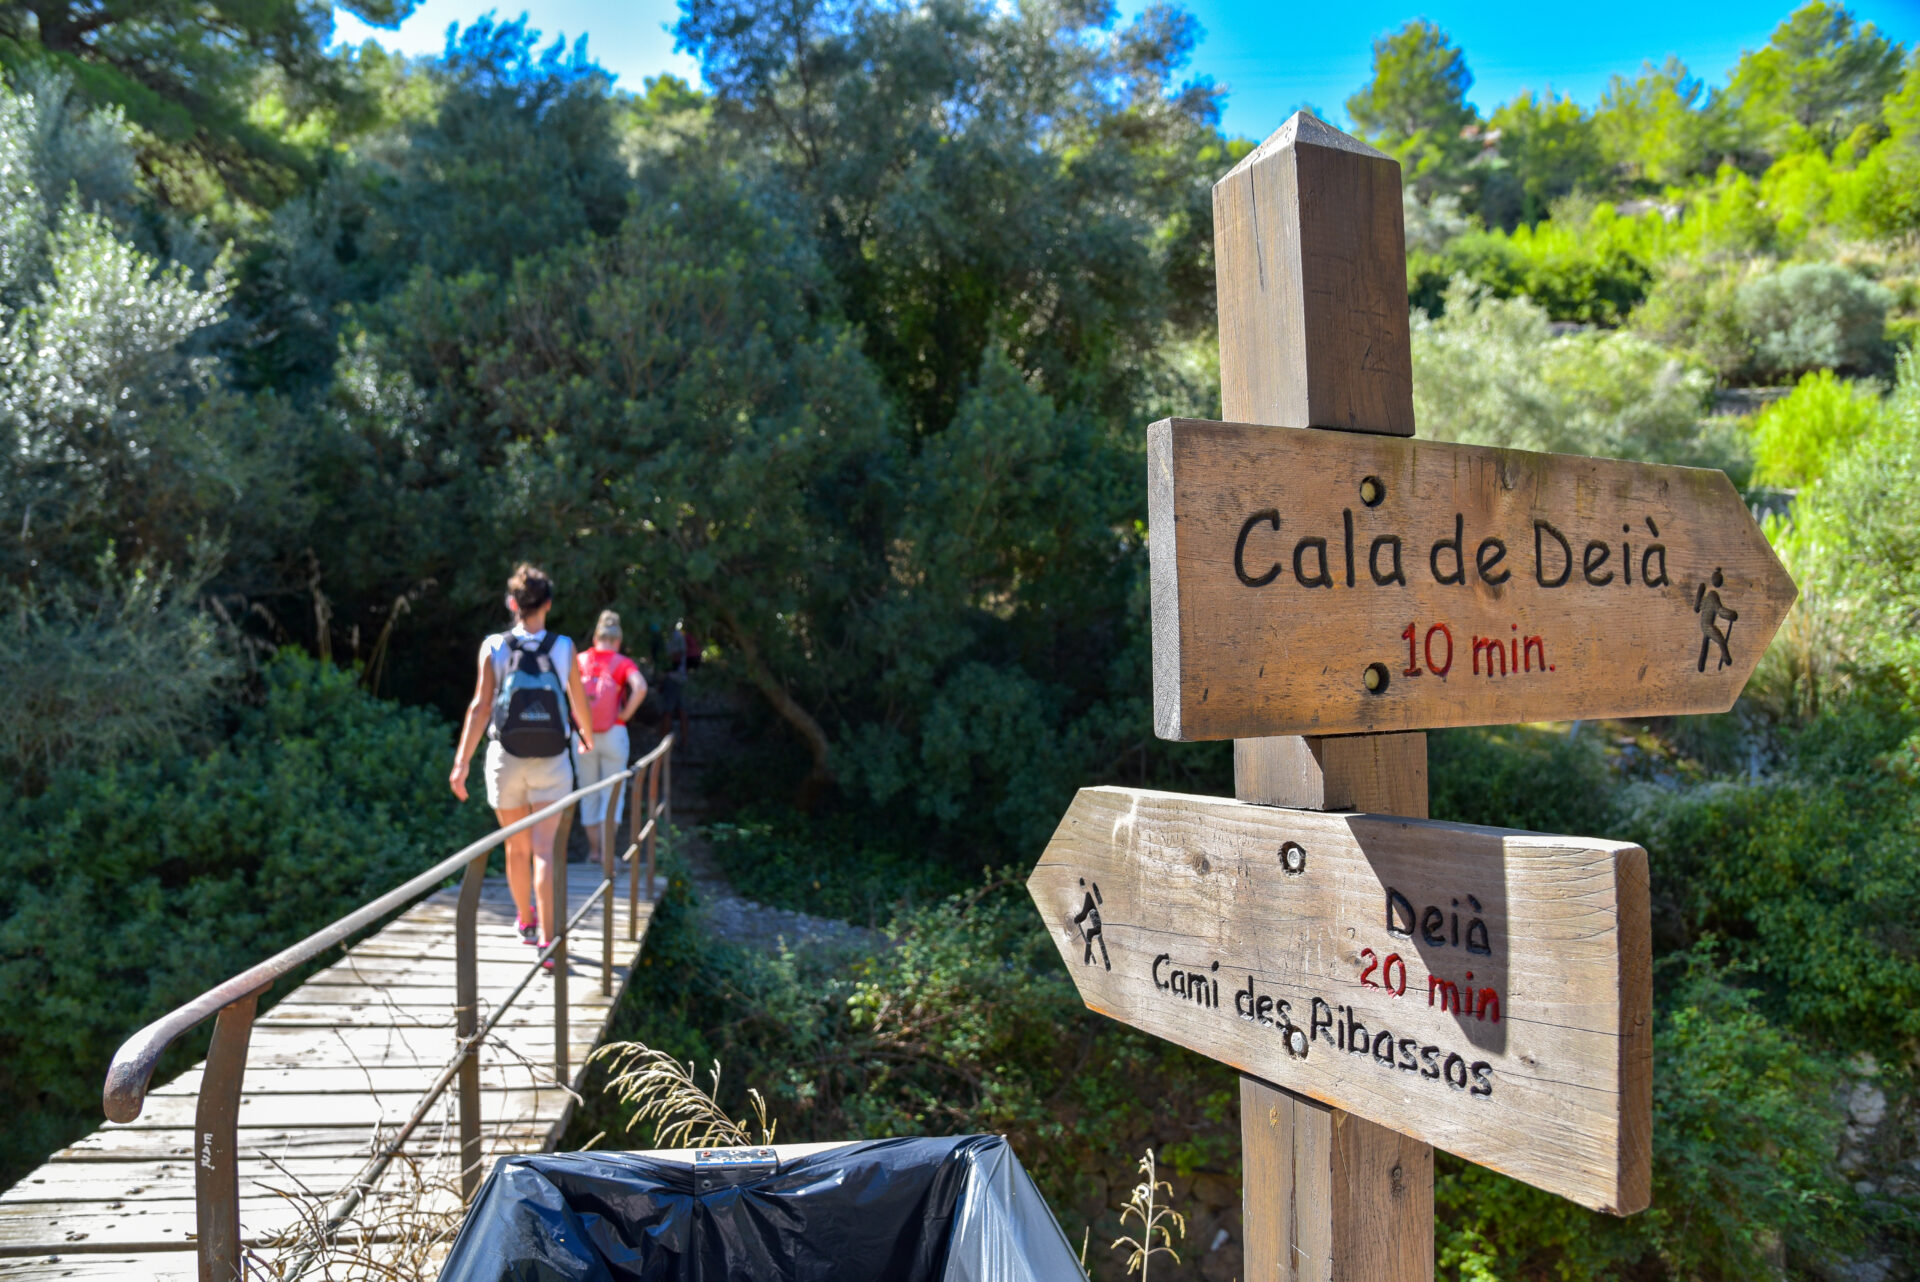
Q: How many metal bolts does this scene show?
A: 4